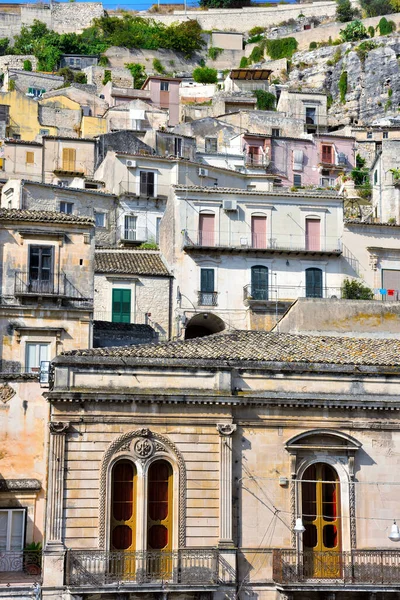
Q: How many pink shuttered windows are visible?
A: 3